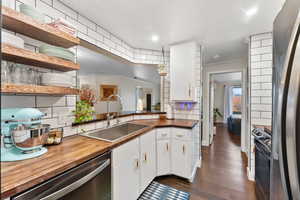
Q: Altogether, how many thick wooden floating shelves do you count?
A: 3